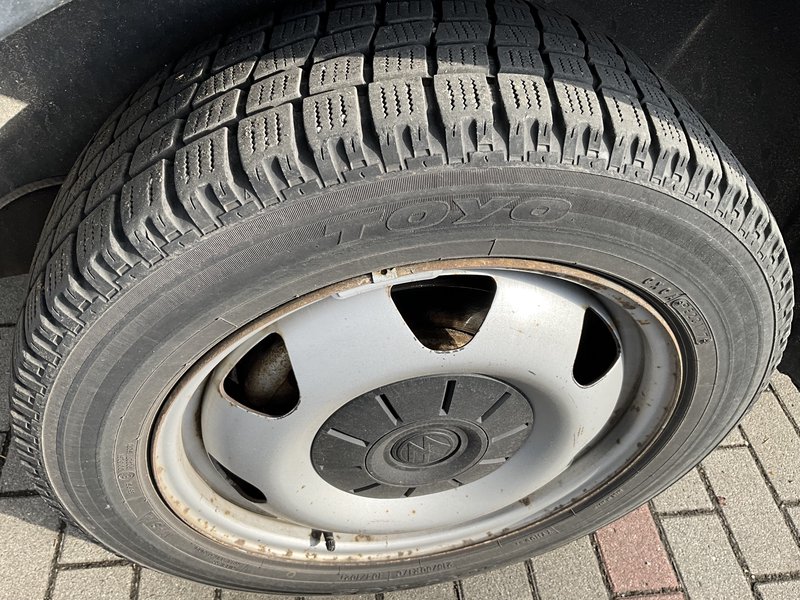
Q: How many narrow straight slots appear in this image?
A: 10